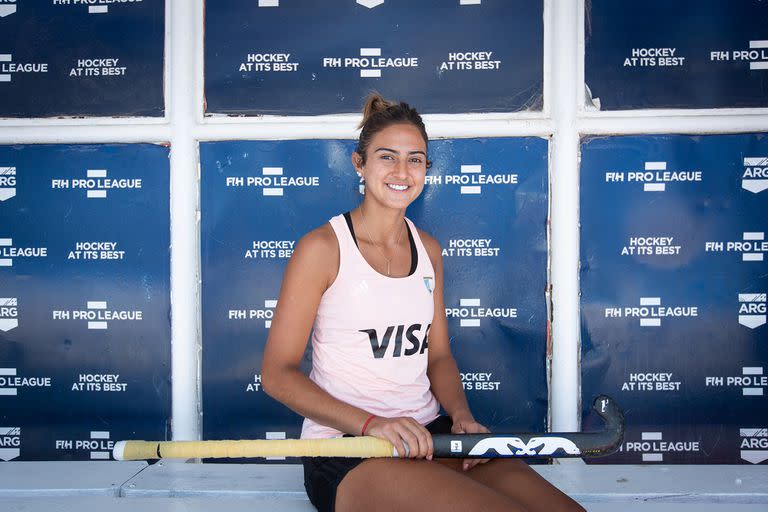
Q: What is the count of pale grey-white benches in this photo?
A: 1